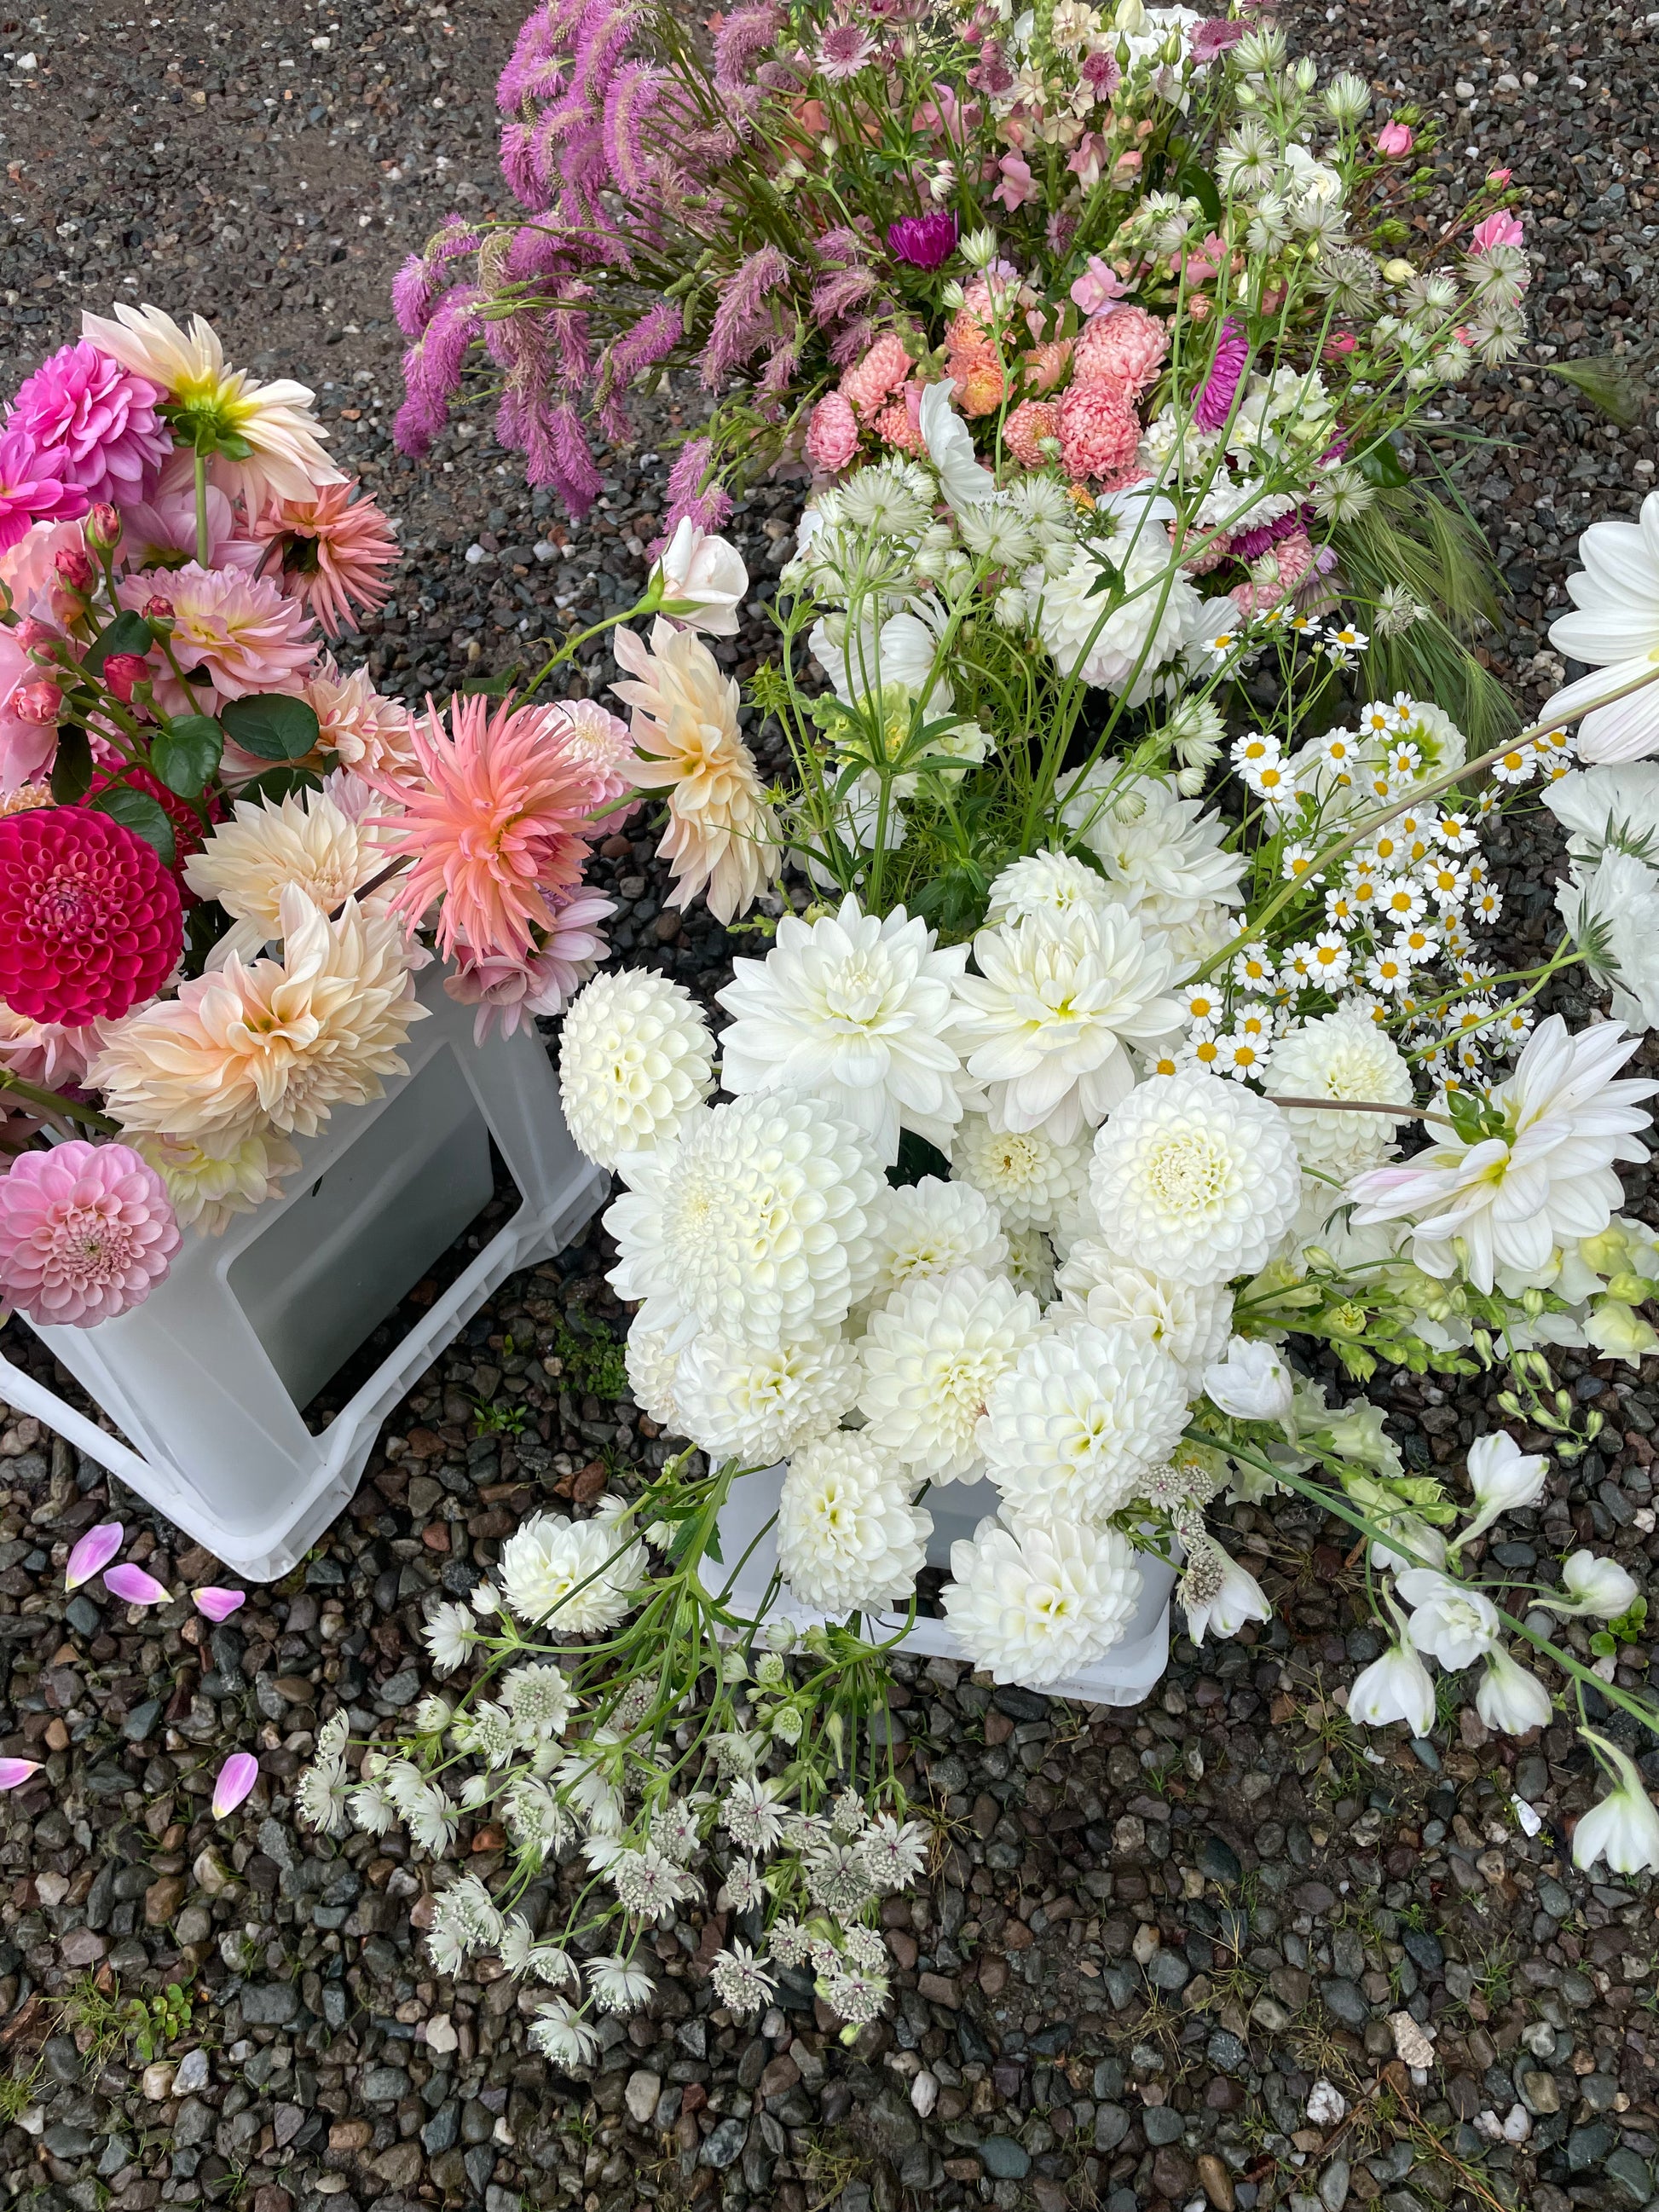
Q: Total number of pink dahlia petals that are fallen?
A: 5